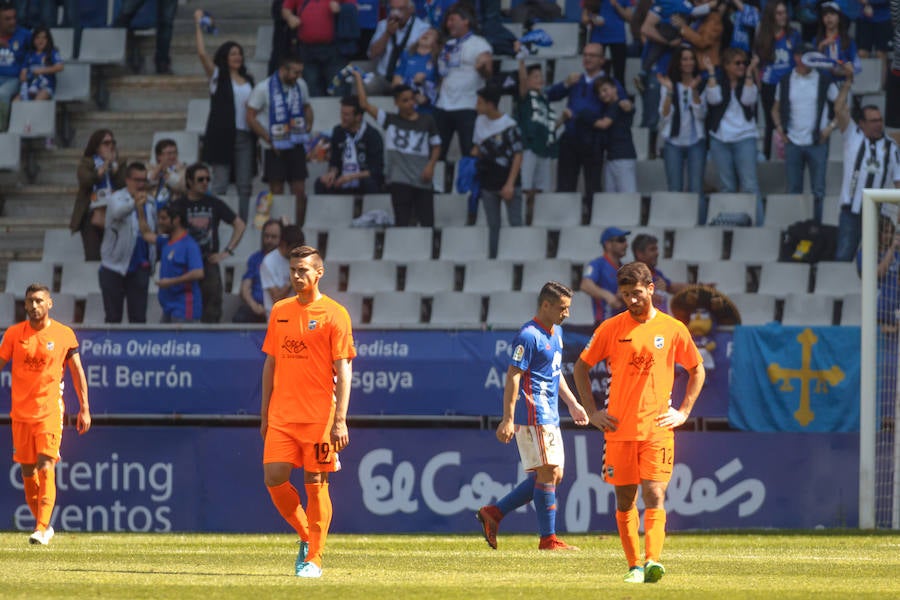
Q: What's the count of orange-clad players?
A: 3